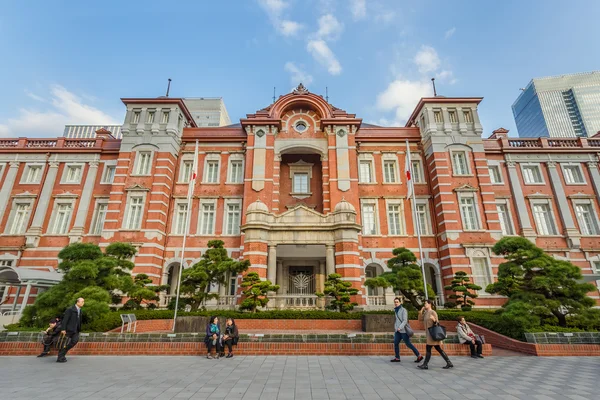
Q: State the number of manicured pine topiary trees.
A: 8